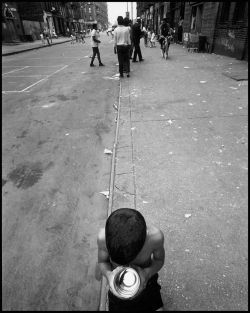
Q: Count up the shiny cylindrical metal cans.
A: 1